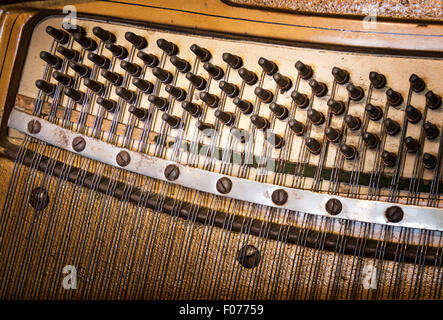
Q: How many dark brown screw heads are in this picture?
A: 10